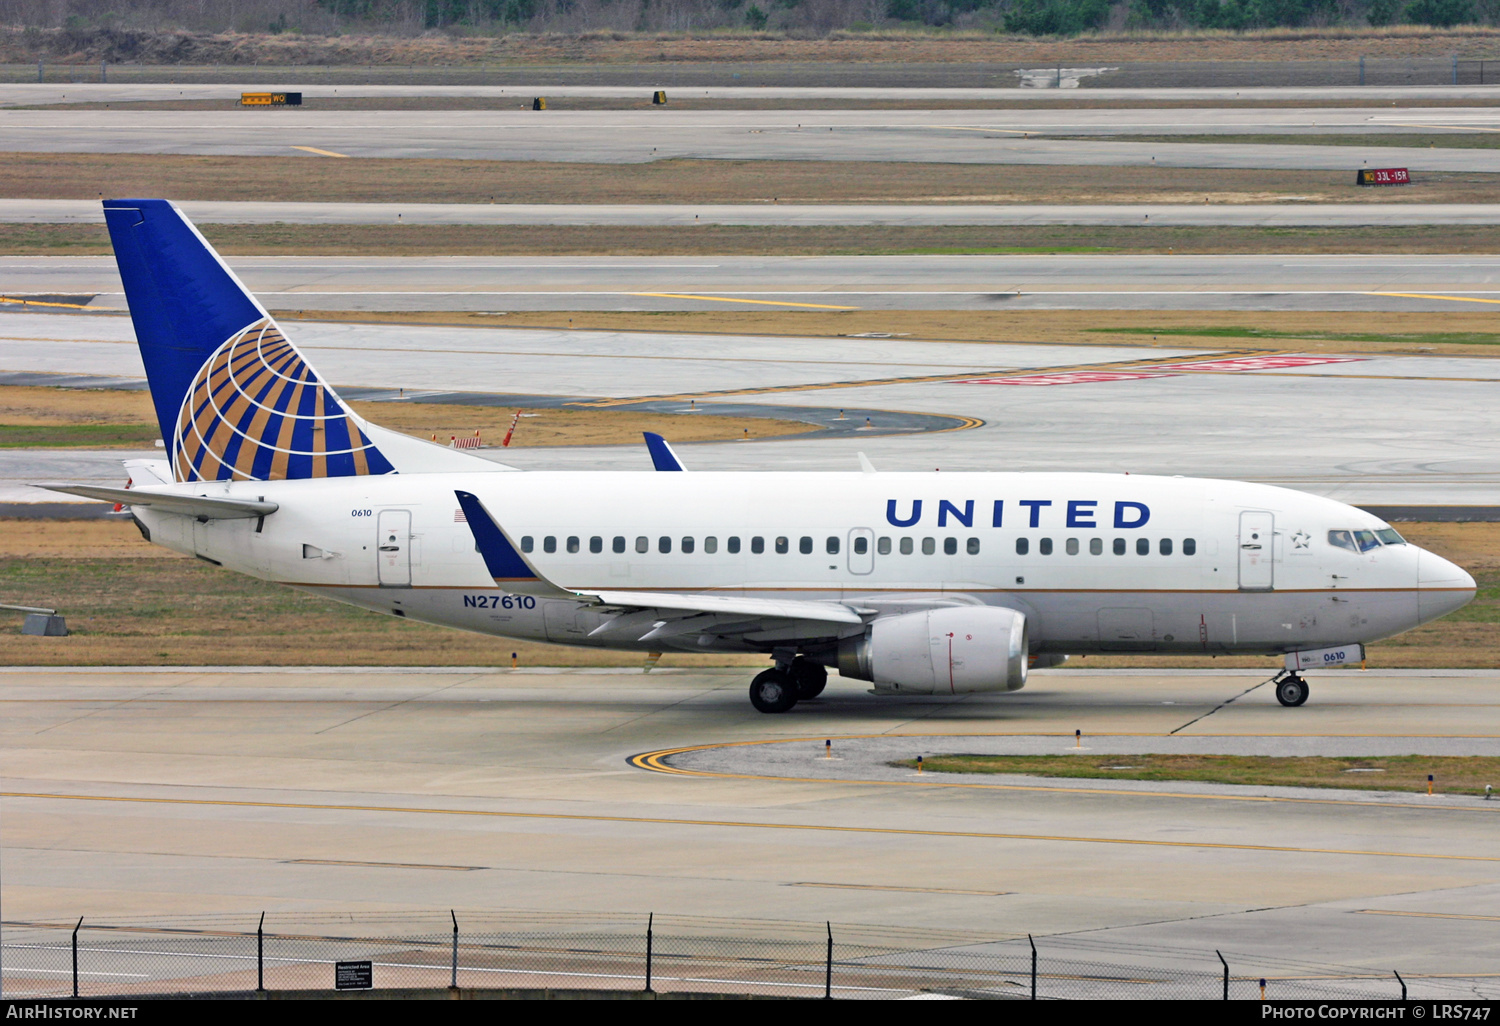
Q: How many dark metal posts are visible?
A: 8